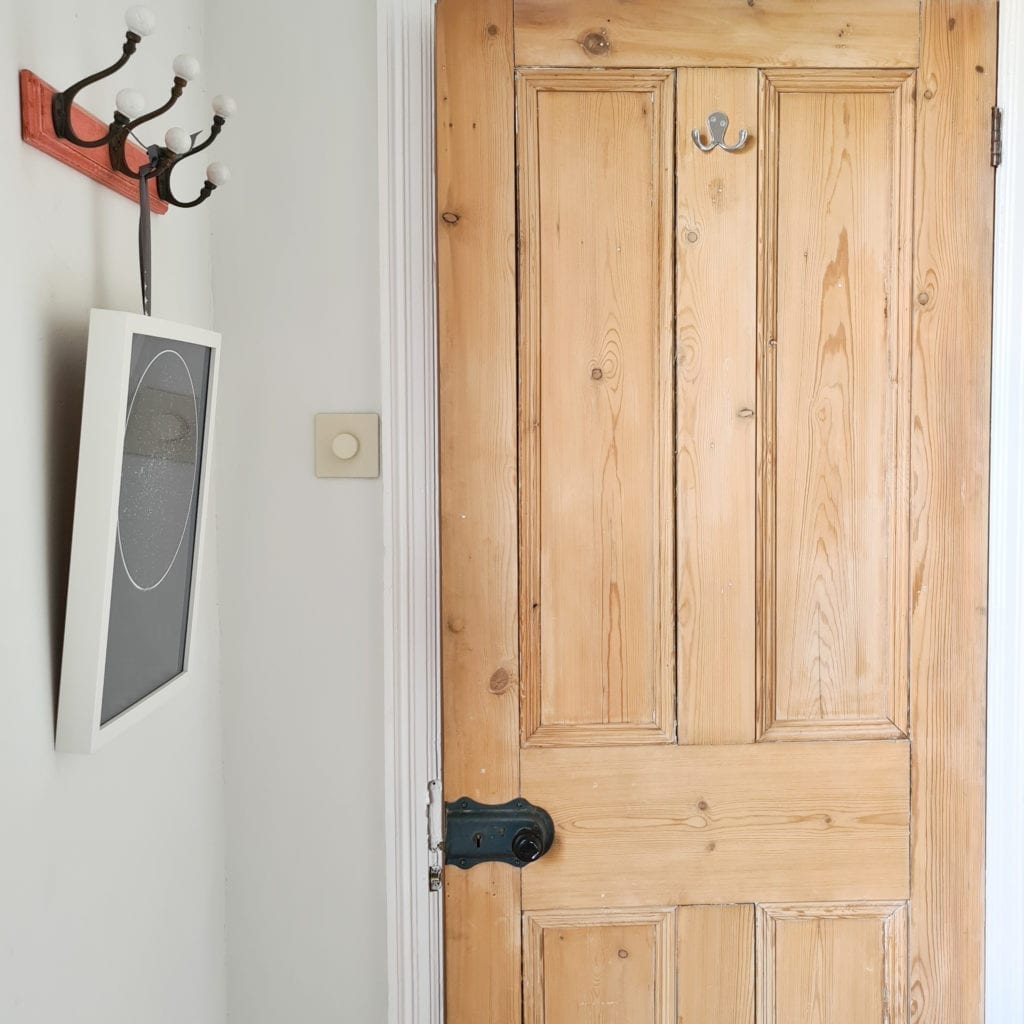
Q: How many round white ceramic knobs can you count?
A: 6